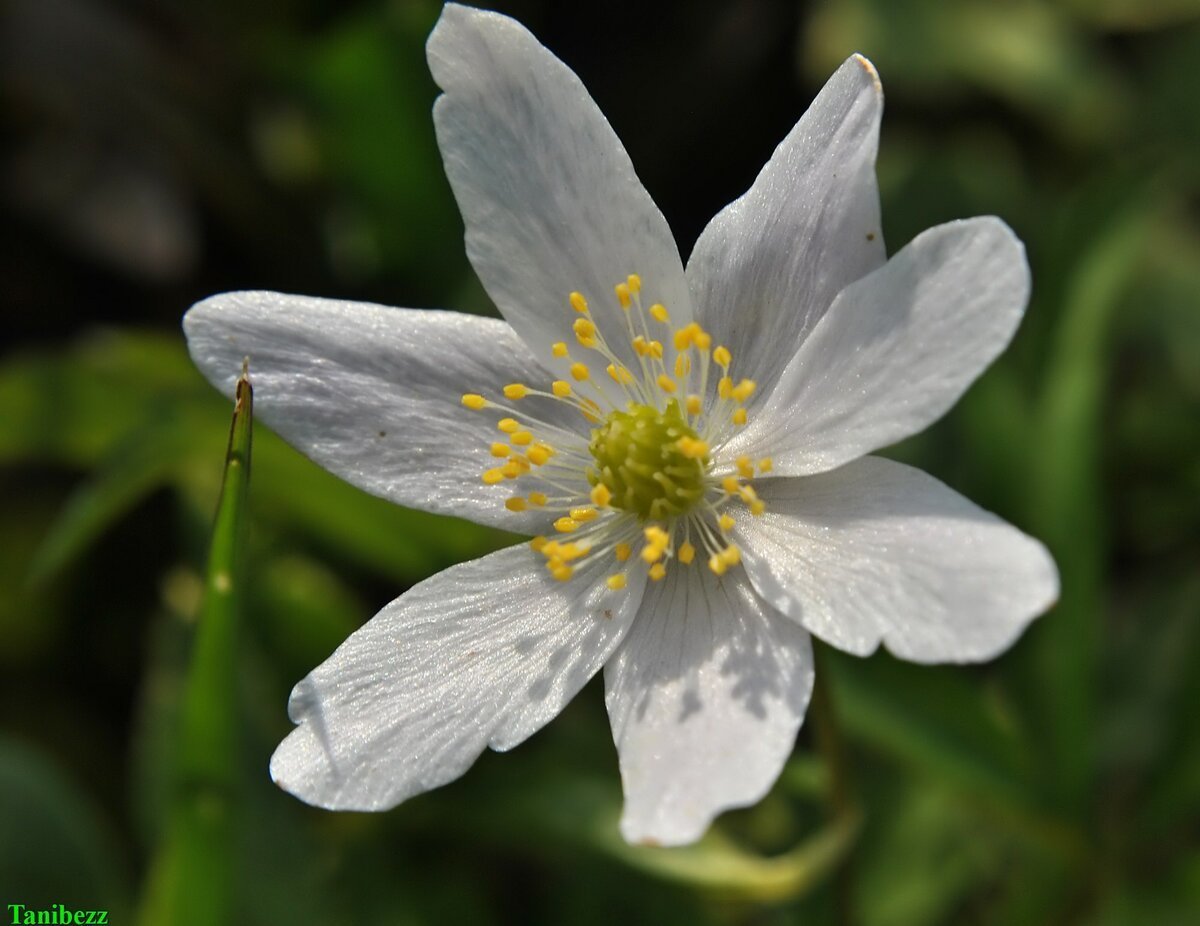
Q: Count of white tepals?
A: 7